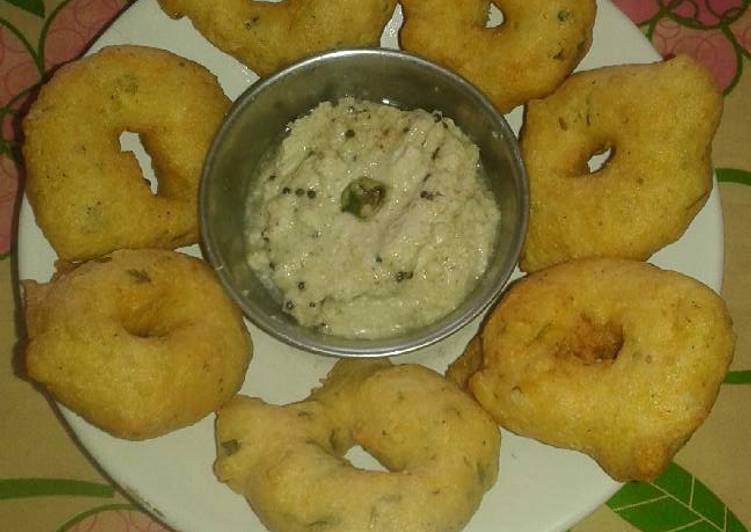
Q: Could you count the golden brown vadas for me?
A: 7